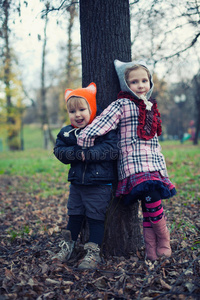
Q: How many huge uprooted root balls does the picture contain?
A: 0